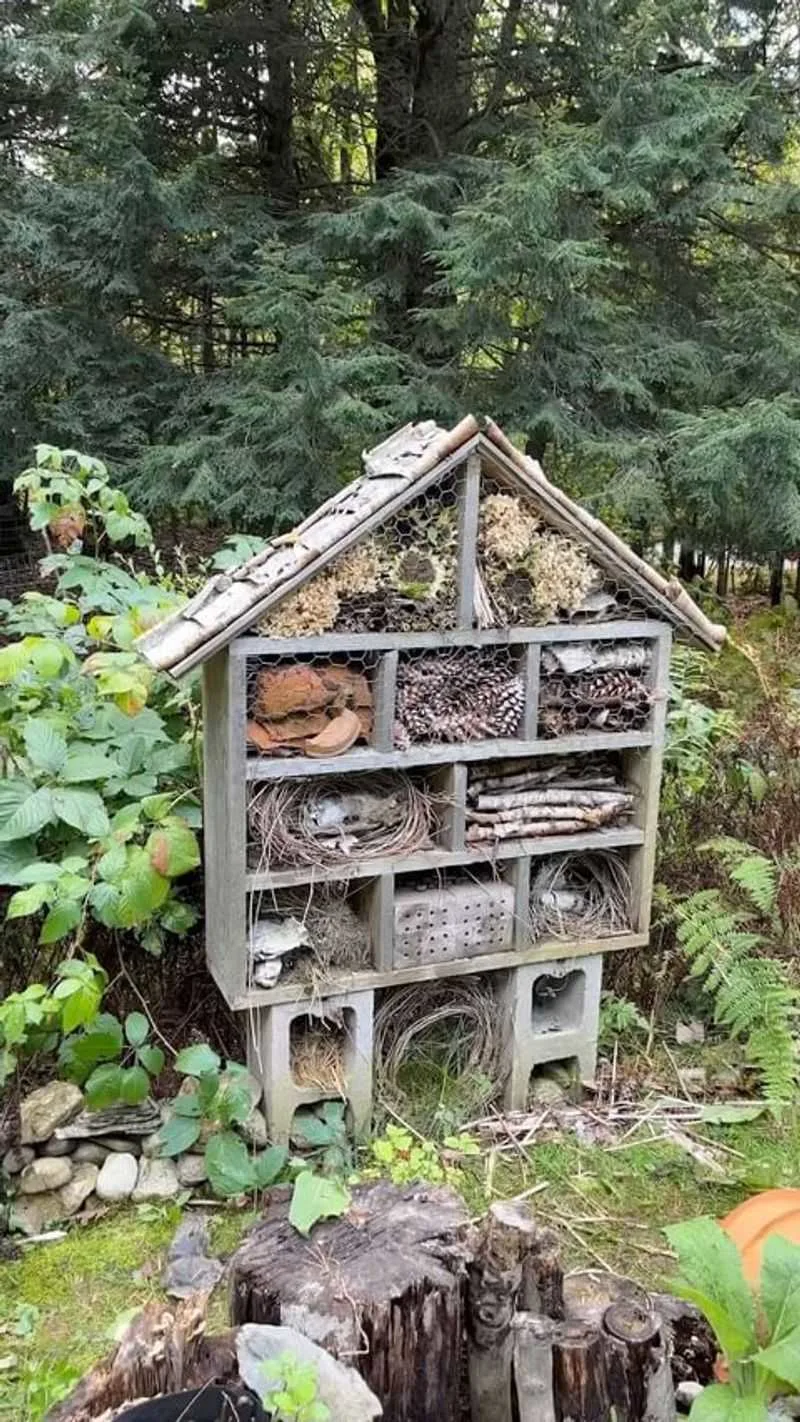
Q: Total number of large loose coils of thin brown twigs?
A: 3